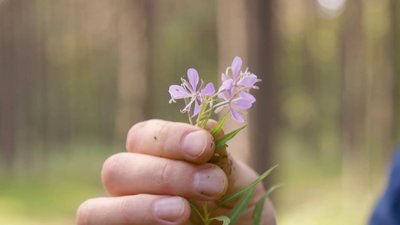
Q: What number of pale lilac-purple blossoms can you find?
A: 3